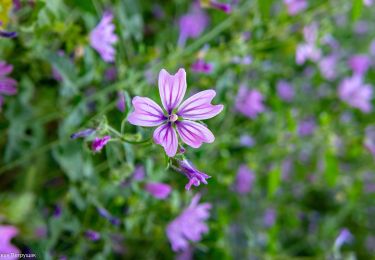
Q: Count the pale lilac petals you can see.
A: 5